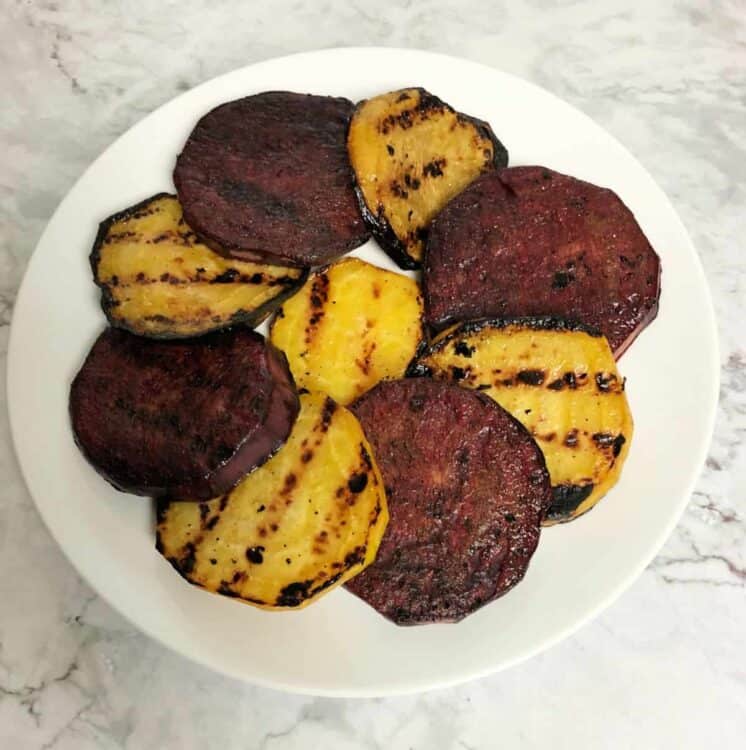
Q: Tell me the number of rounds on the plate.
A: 9